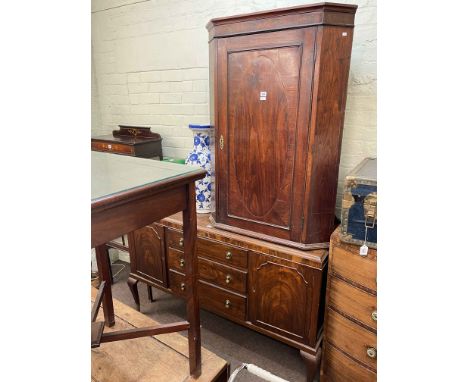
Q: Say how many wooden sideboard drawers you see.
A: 3